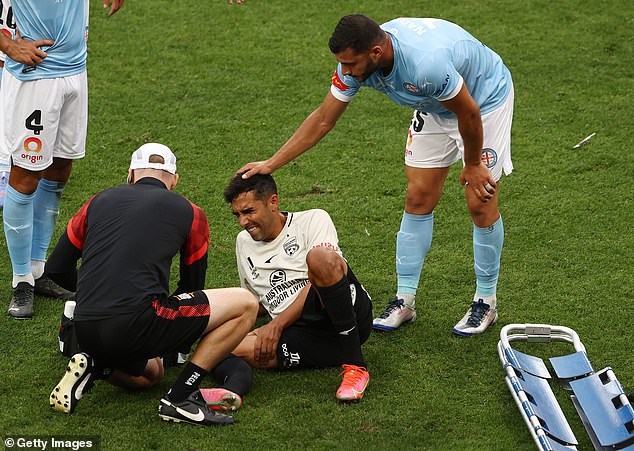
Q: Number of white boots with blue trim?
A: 2